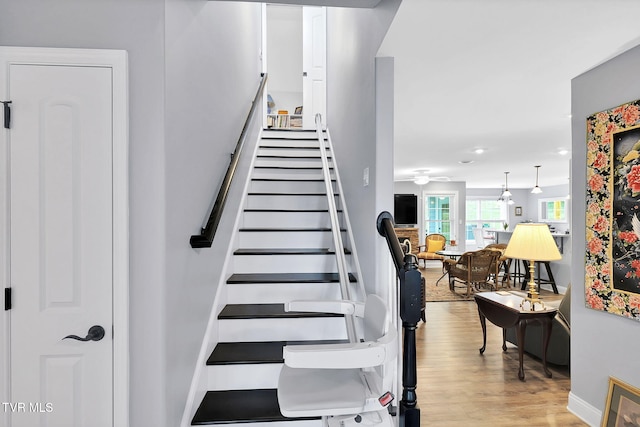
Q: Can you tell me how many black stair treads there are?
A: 14